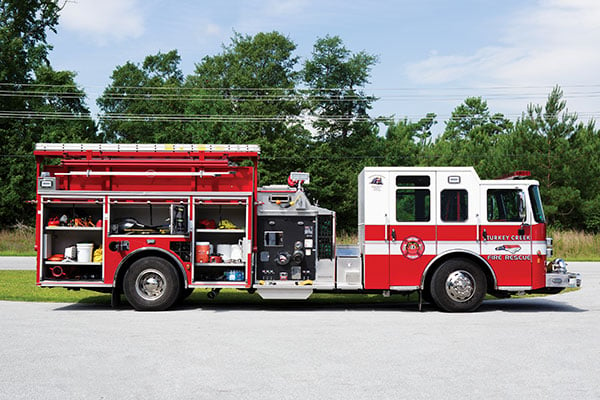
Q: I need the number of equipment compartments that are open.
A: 3